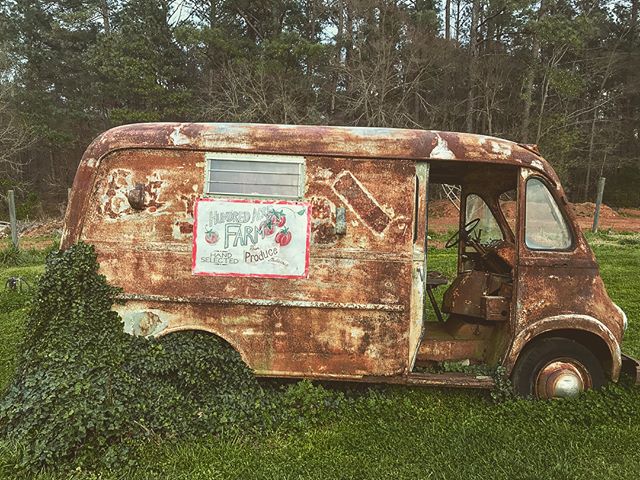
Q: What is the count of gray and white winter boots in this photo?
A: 0